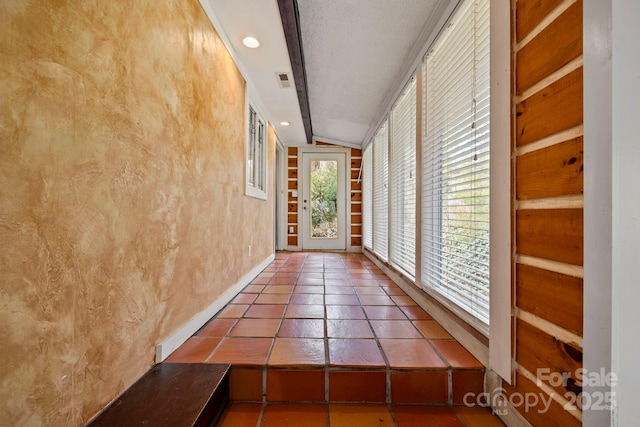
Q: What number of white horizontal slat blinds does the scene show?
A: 4